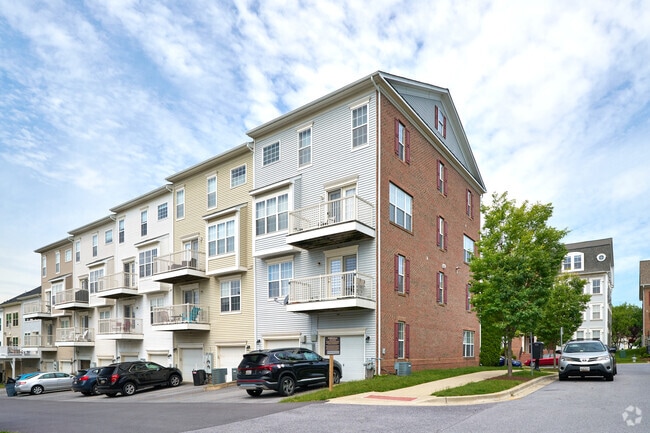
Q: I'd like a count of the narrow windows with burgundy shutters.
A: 9